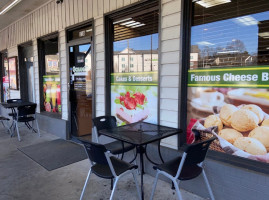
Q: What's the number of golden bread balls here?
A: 8